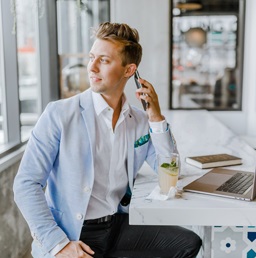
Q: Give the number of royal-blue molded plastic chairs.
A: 0